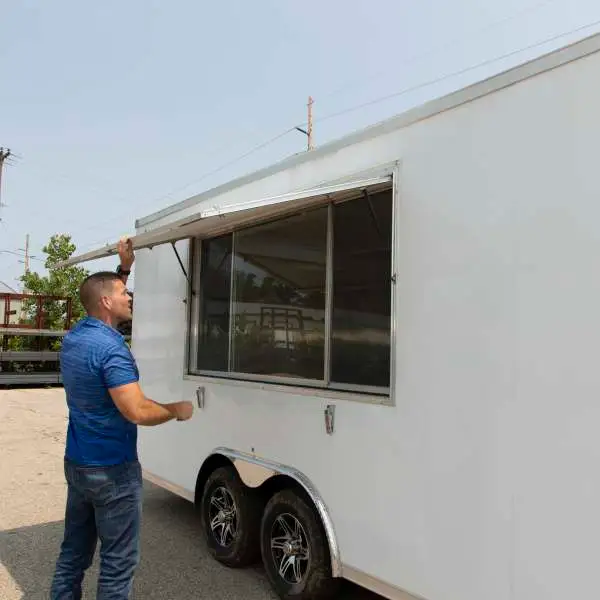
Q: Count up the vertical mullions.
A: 2